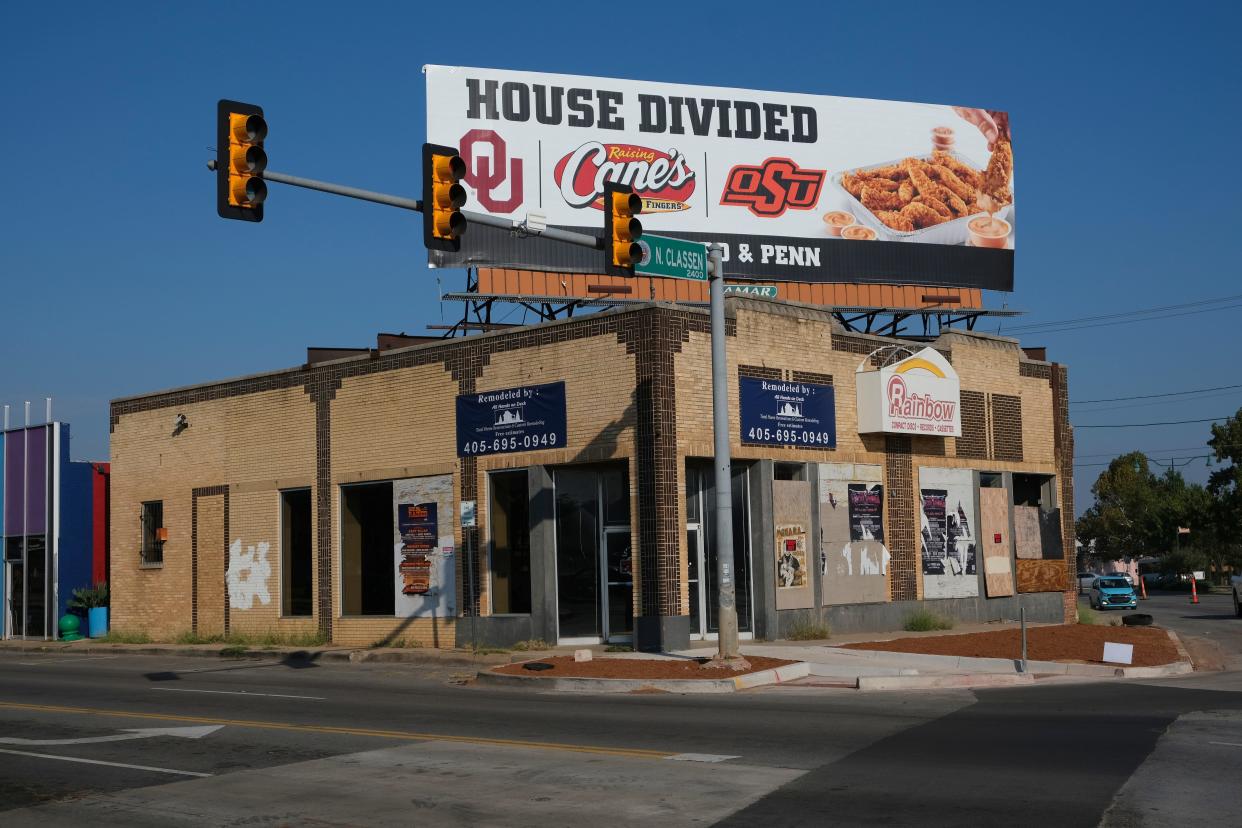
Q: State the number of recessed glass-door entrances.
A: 2